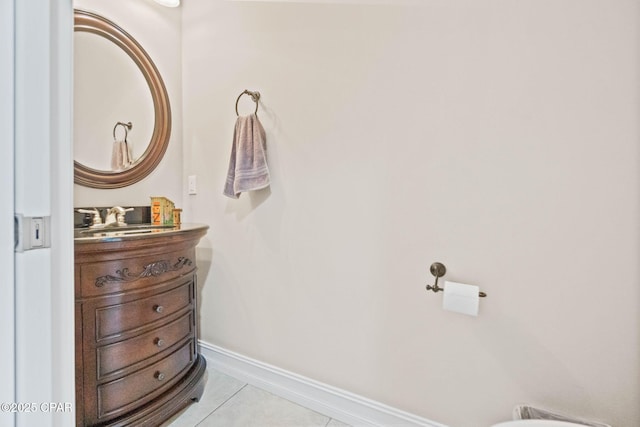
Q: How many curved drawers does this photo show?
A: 3